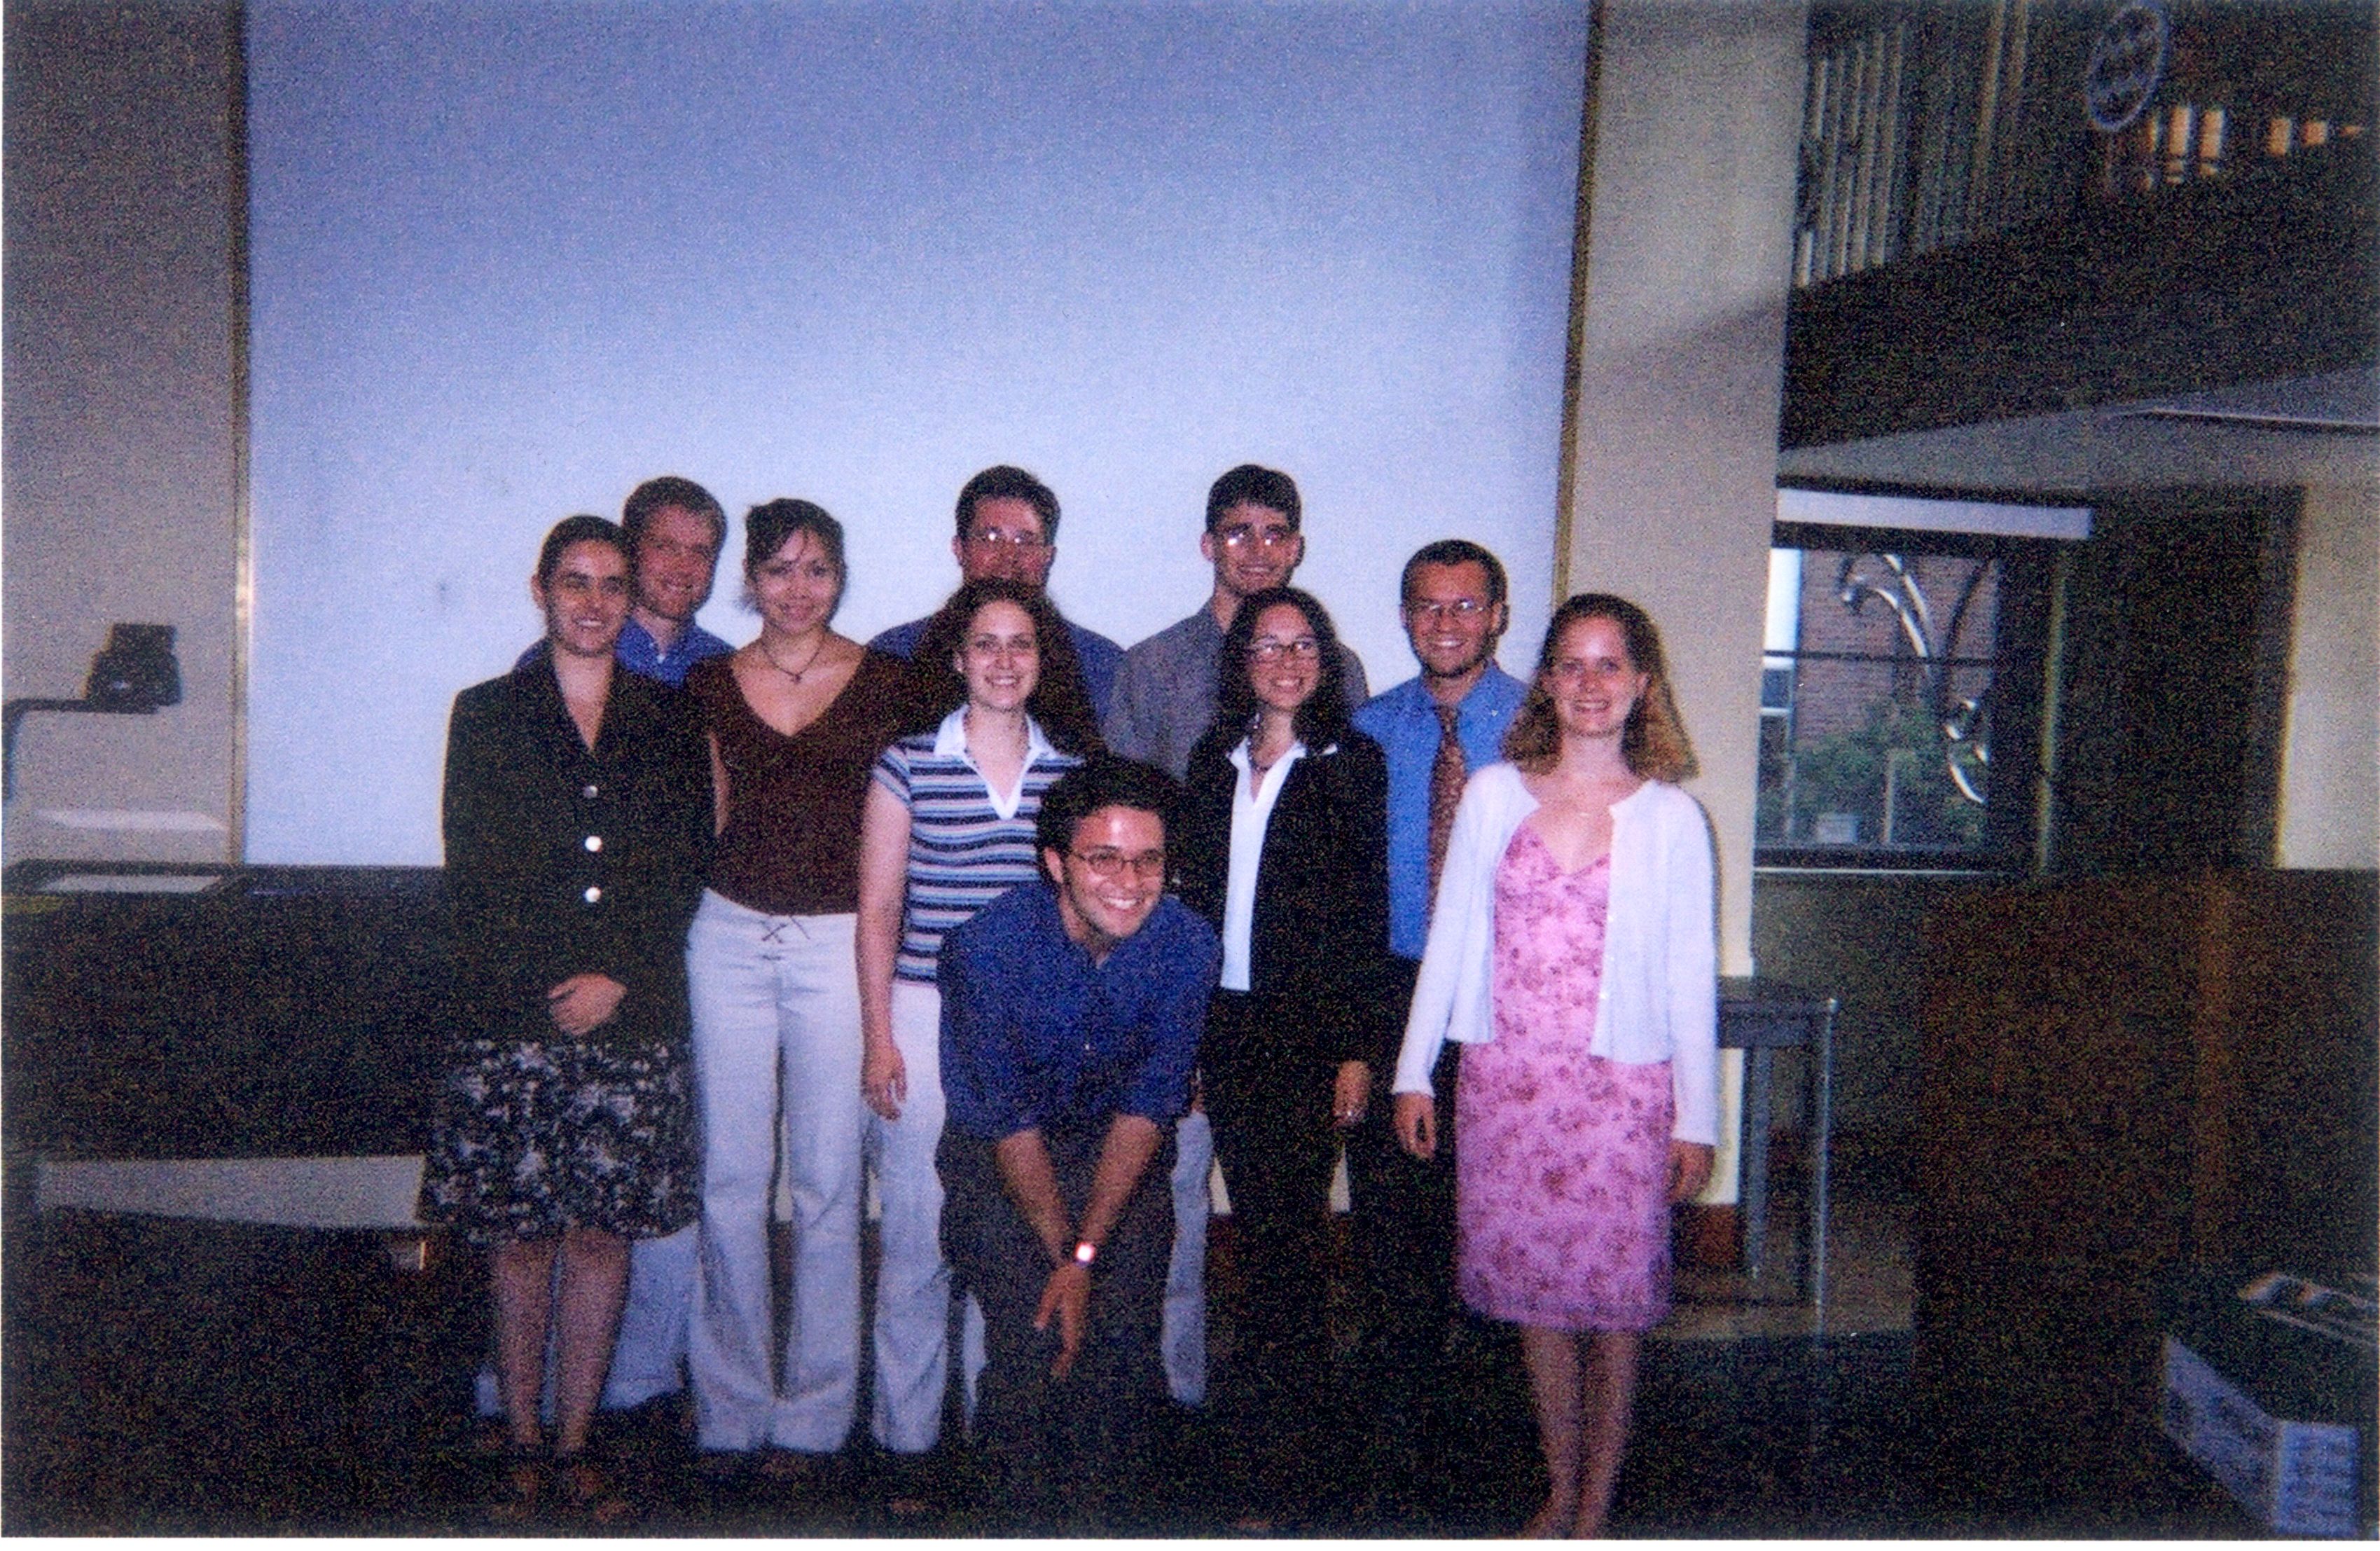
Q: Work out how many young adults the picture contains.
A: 10